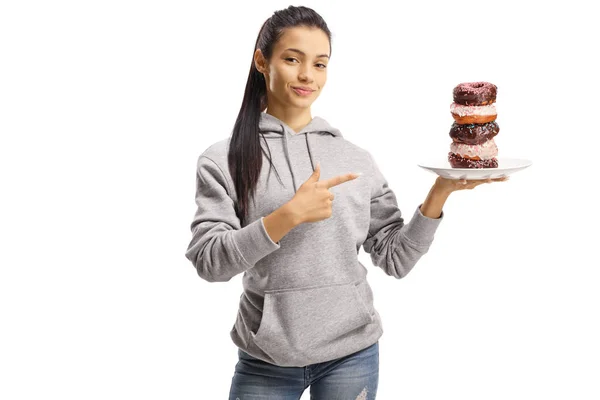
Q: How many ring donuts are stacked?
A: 5